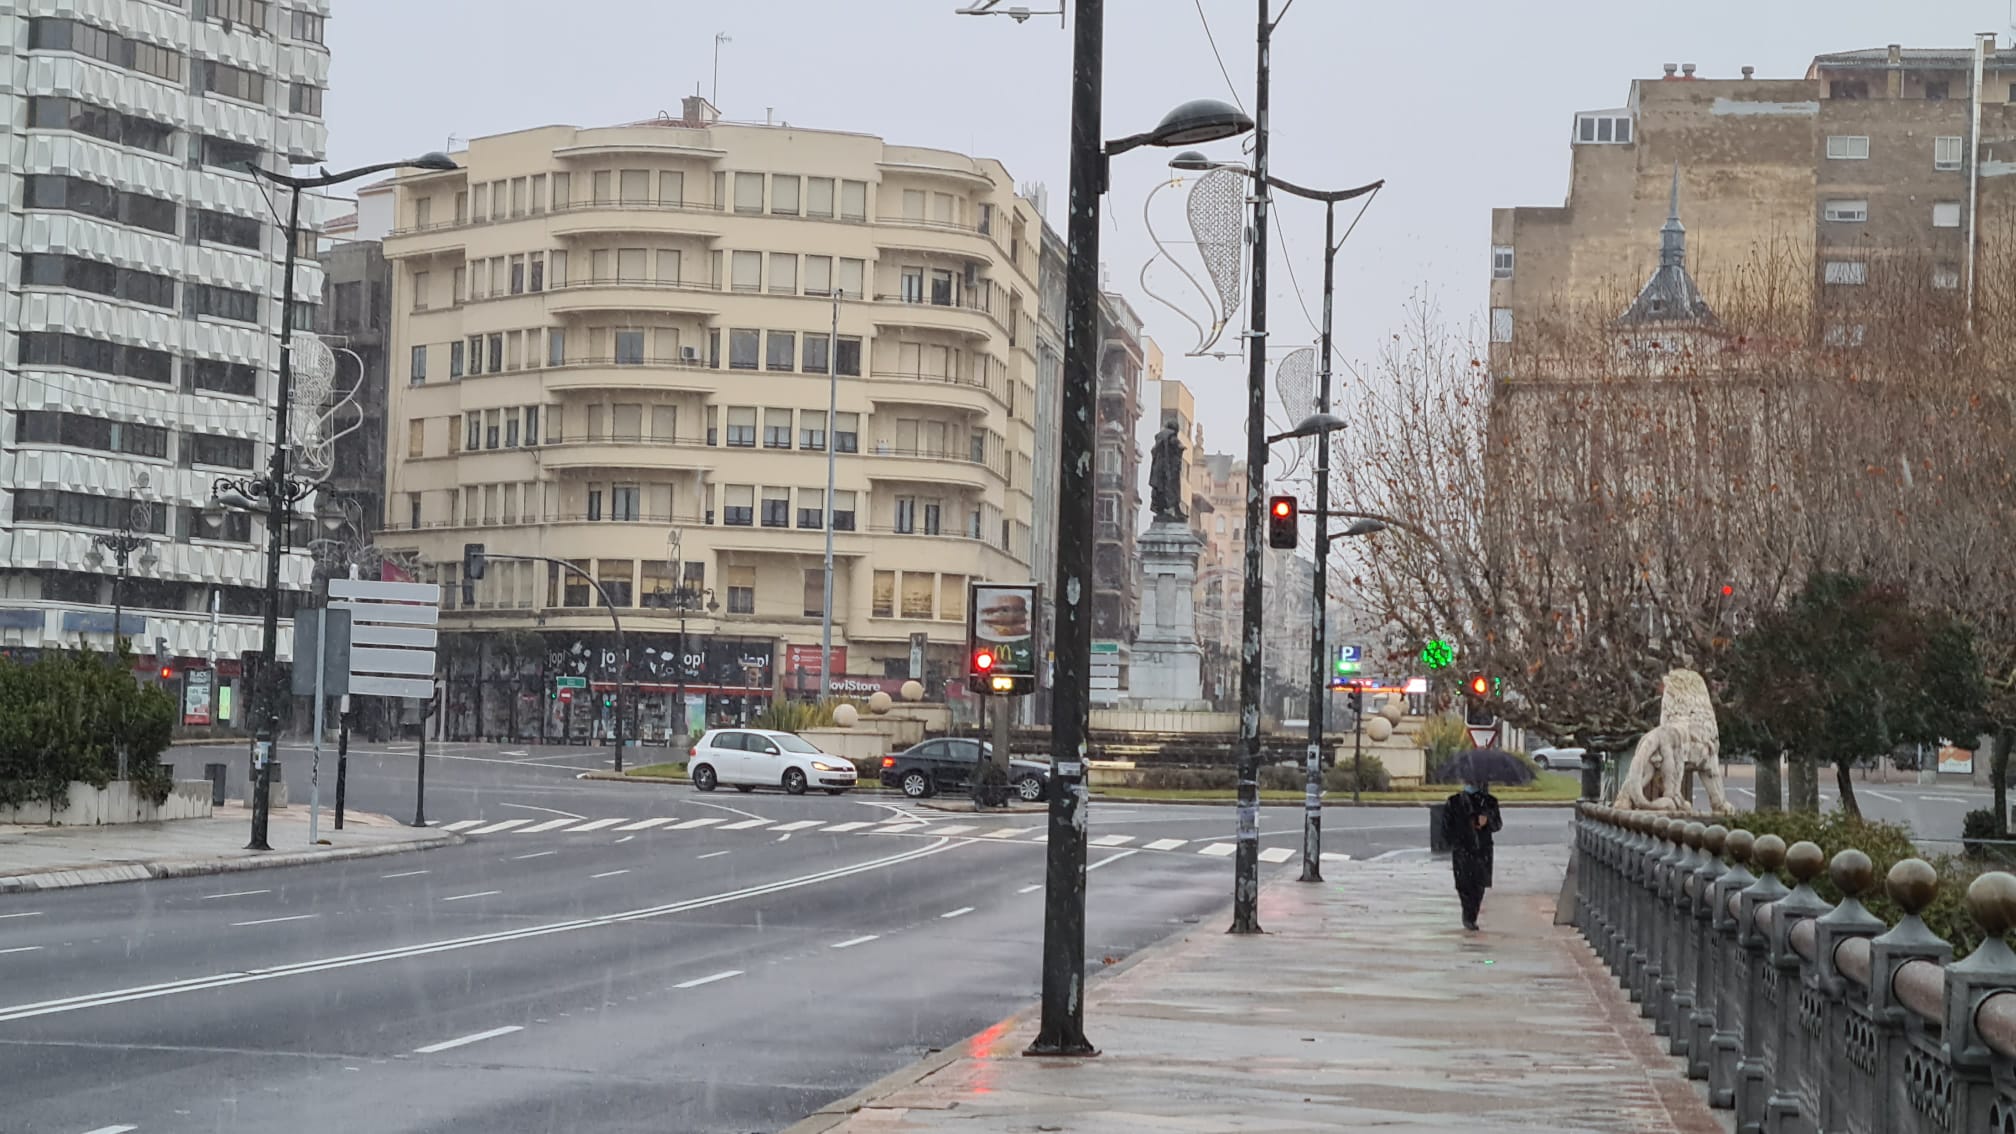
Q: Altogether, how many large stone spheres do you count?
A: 6